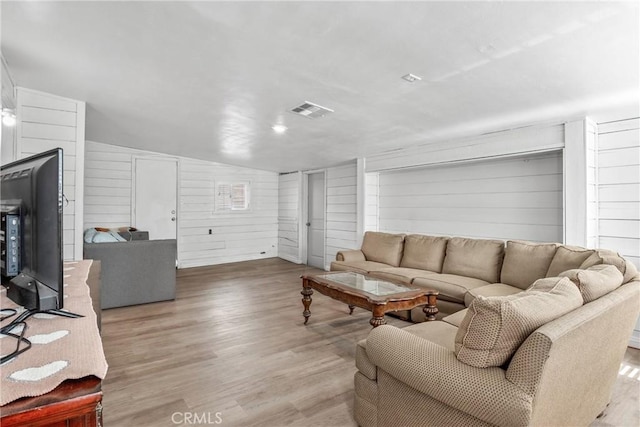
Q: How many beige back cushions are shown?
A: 8